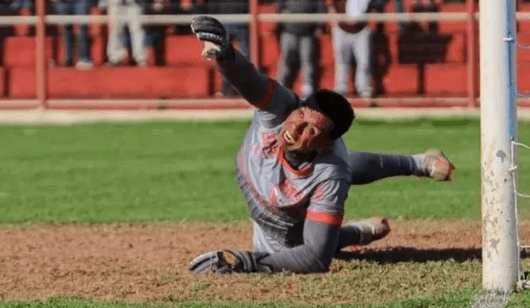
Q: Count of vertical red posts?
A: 3